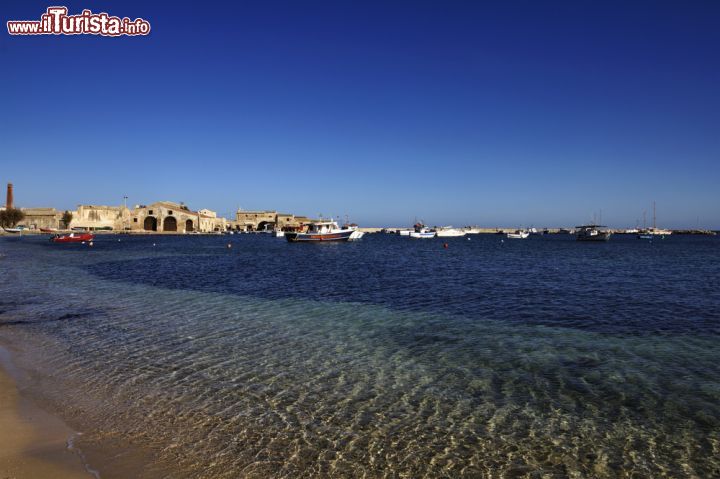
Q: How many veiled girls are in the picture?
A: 0